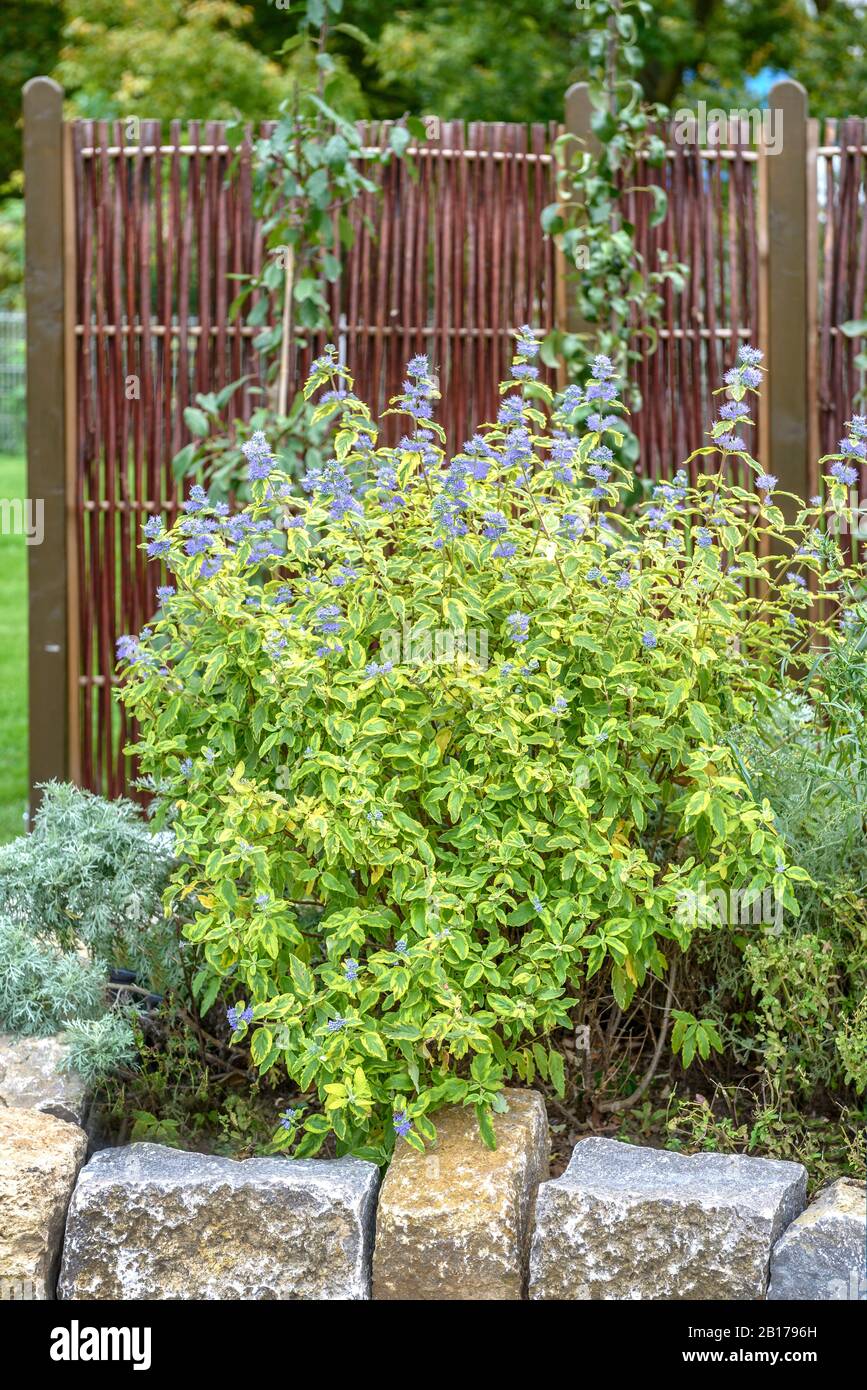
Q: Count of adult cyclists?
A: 0